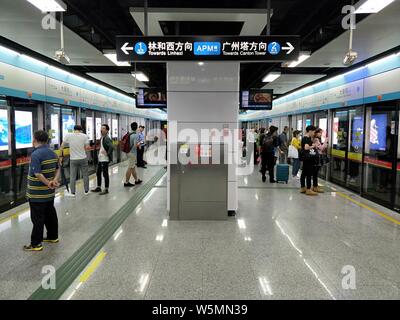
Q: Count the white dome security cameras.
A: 2